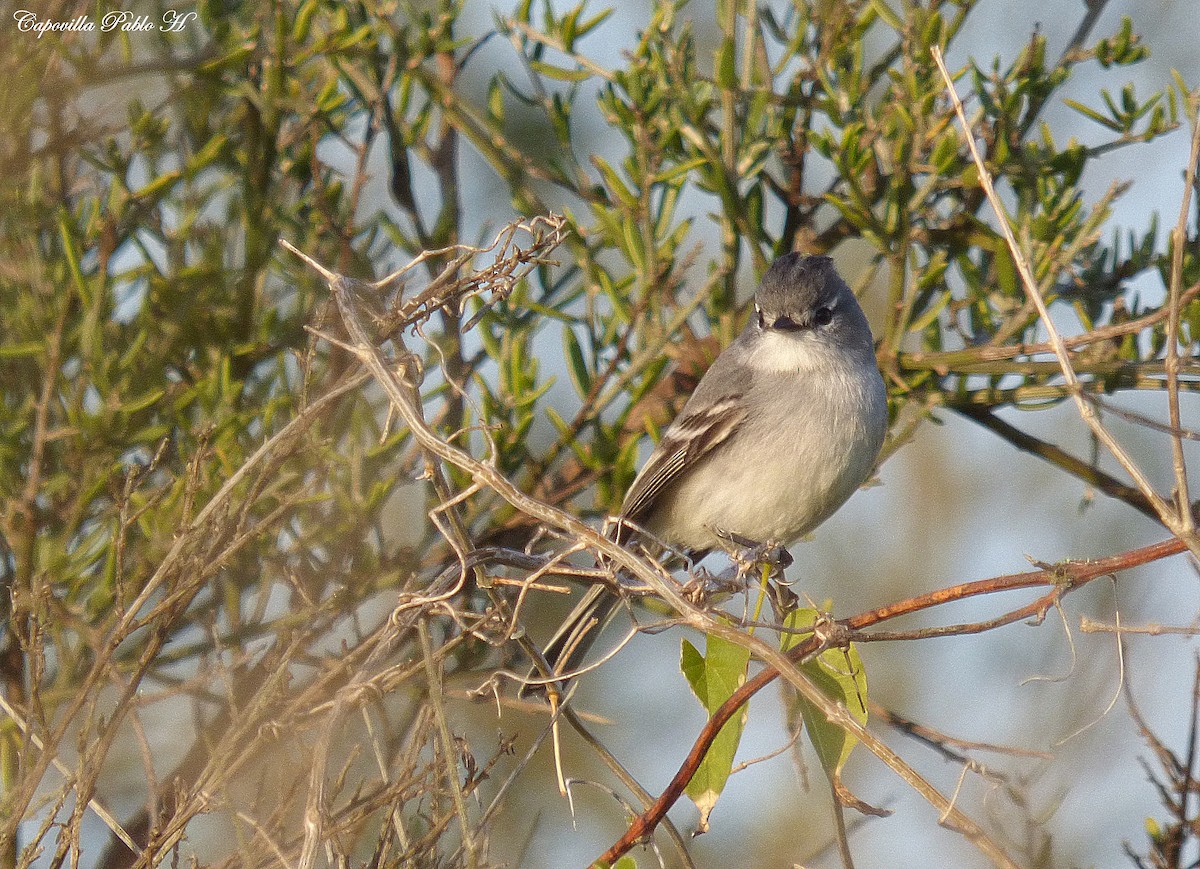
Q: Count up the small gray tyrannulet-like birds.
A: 1